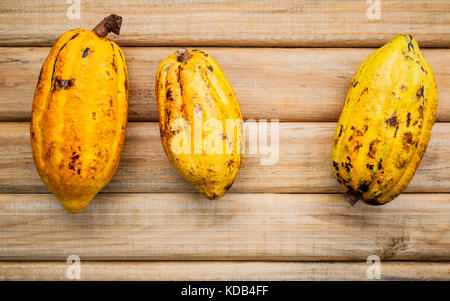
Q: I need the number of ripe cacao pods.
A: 3